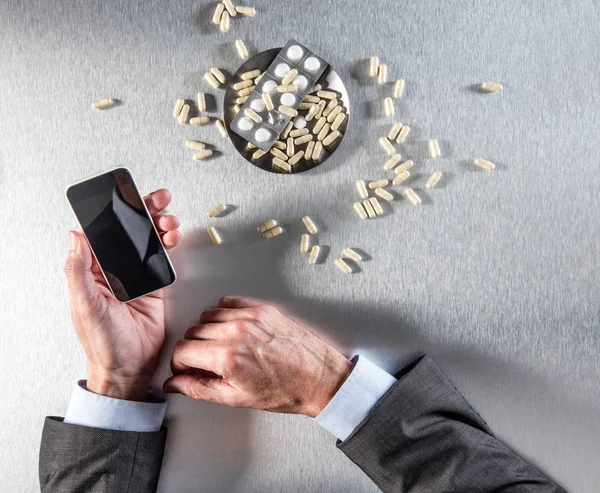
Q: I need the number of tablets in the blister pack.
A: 9